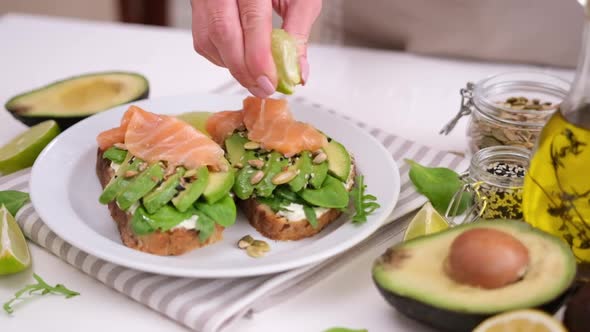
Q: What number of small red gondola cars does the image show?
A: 0